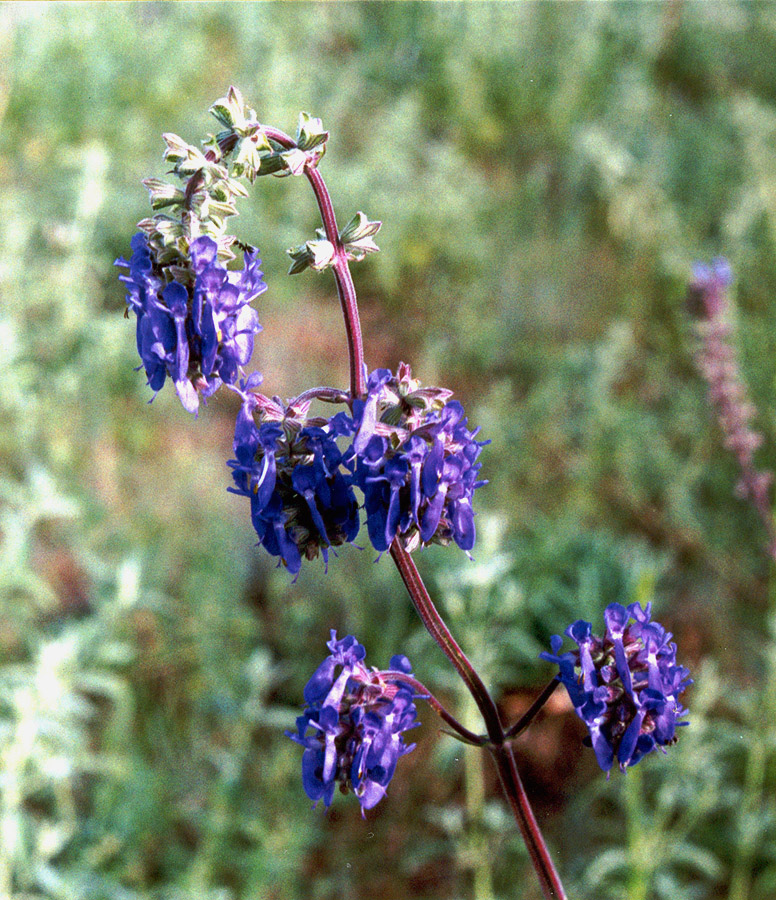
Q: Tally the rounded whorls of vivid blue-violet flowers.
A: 5